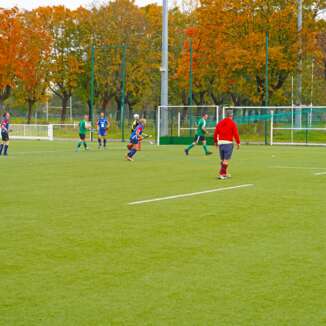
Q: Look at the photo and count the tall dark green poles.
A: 4